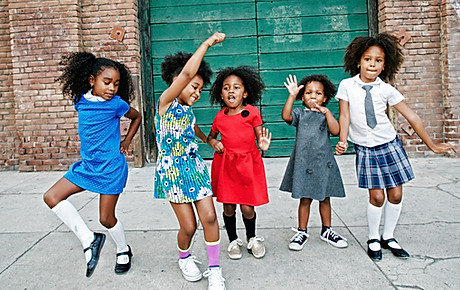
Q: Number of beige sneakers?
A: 2